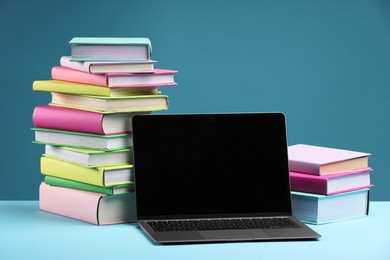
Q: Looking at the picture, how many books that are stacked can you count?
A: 14